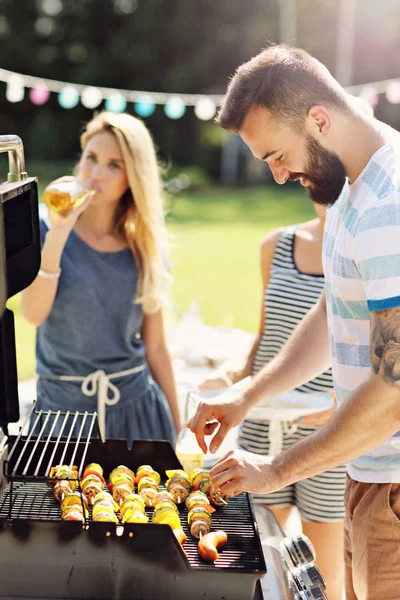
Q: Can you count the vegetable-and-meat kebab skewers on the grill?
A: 11